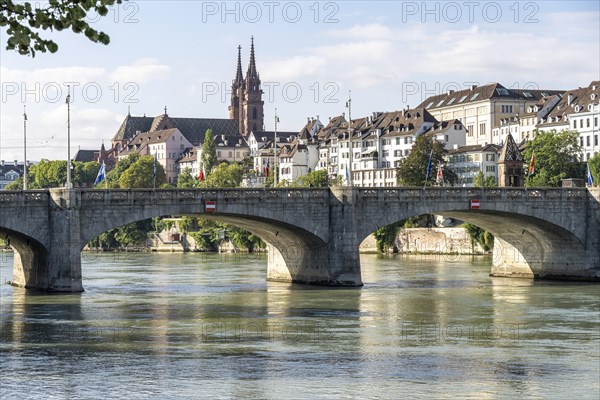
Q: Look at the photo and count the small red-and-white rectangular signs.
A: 2